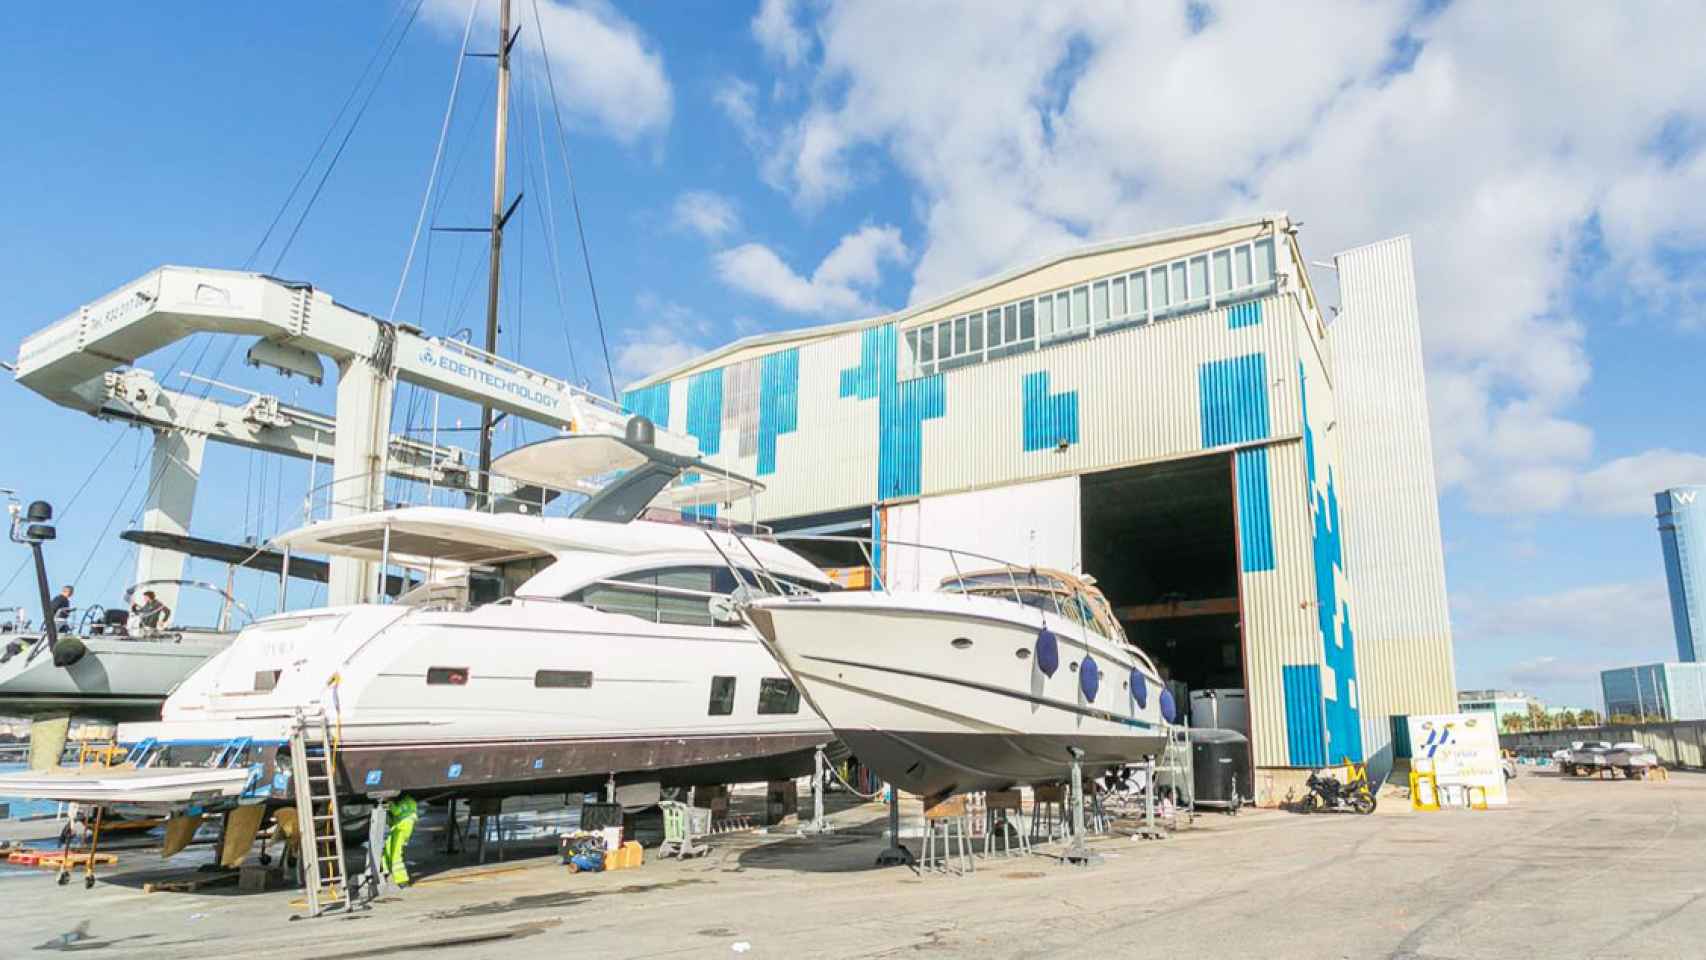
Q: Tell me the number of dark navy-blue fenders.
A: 4